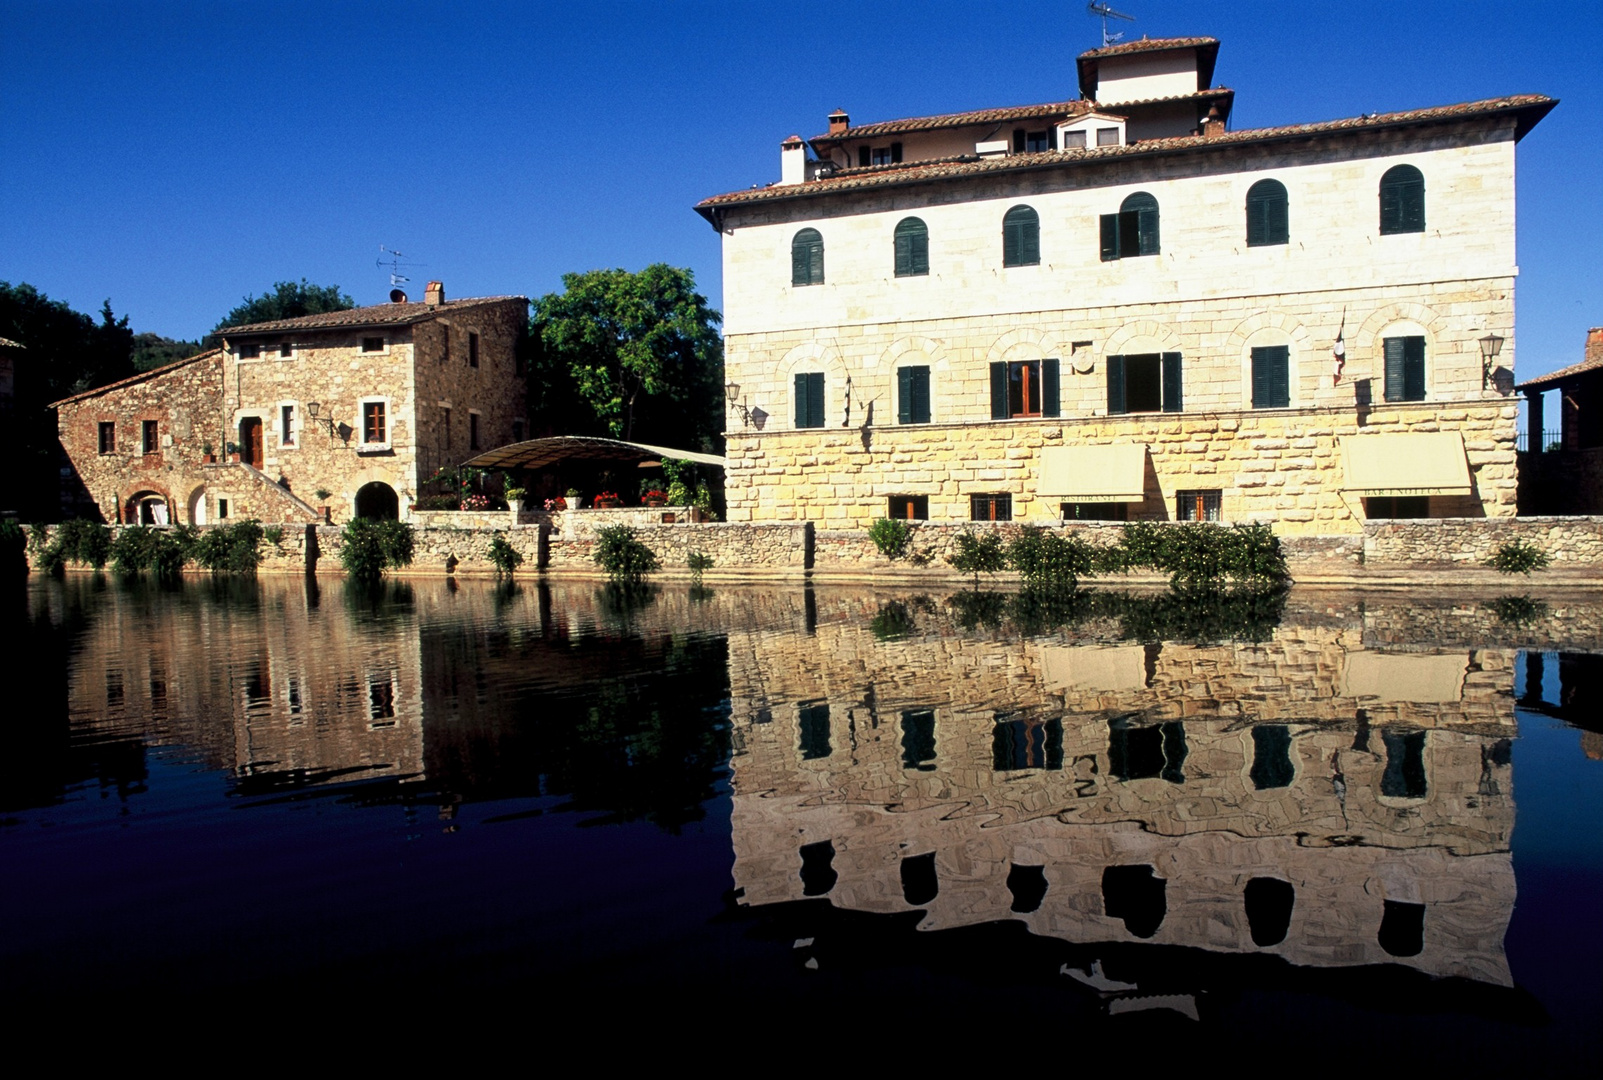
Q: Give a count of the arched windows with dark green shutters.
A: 6